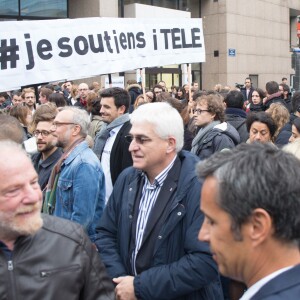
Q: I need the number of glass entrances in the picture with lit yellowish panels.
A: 1